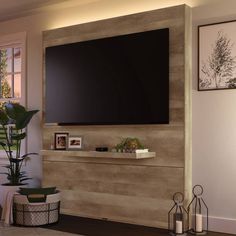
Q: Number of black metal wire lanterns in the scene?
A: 2